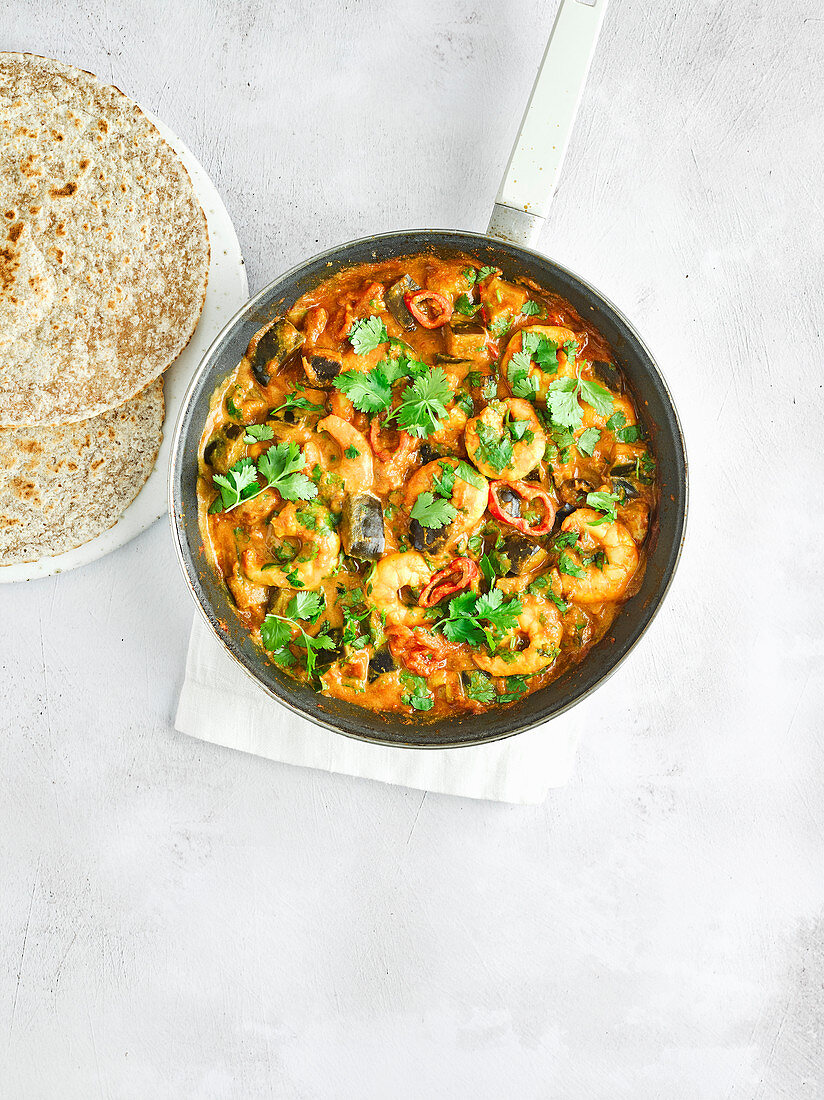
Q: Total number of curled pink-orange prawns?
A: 7